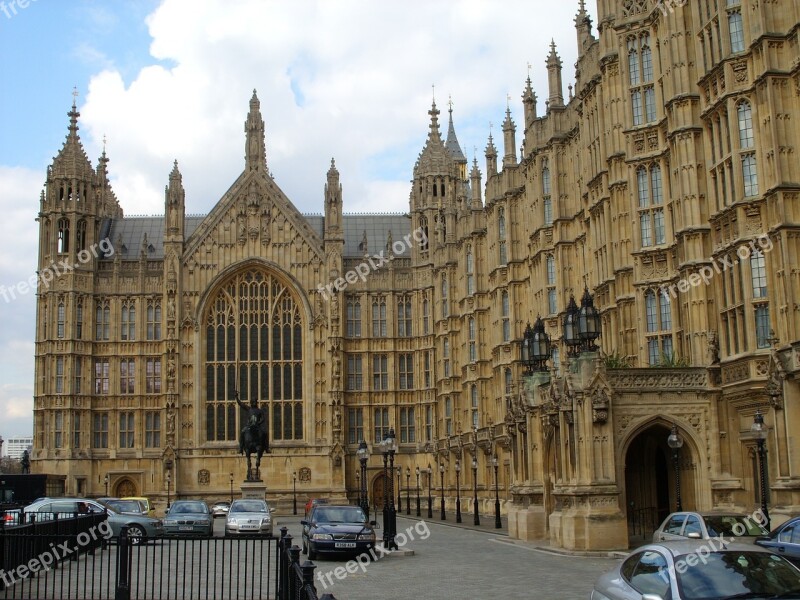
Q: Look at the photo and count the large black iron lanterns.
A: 4